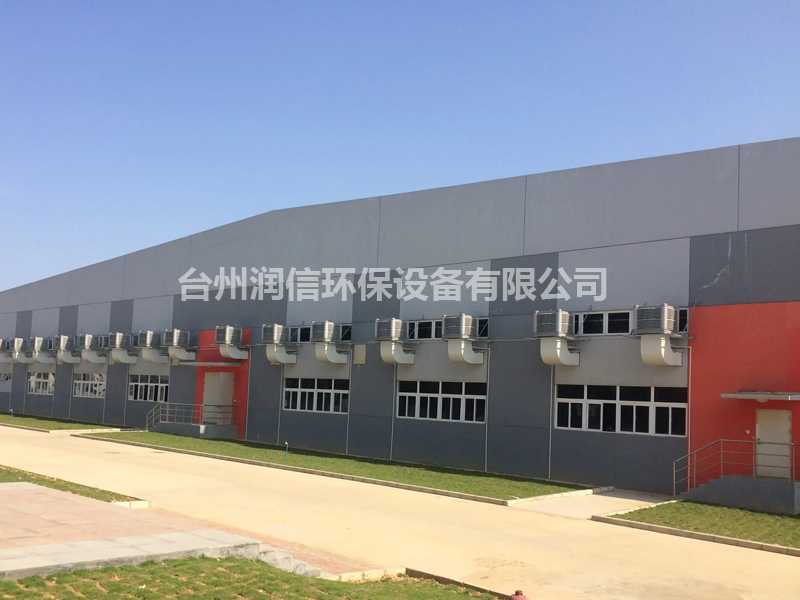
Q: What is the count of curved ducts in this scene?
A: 15